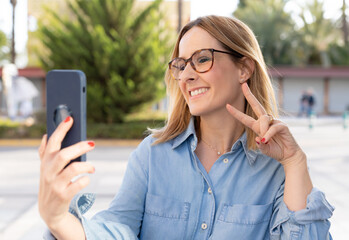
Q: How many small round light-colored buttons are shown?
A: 3